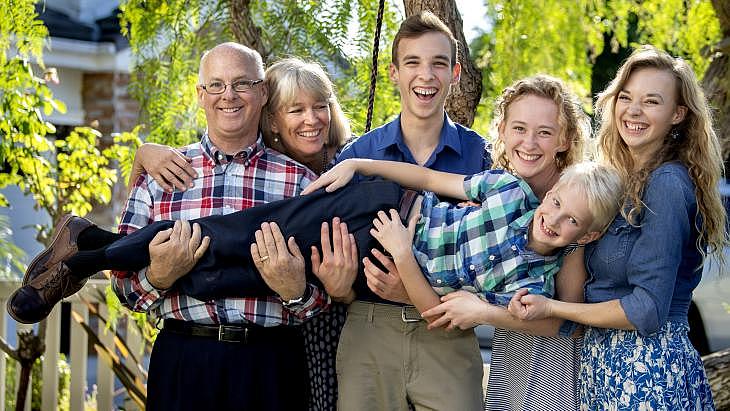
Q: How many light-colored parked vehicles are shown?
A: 1